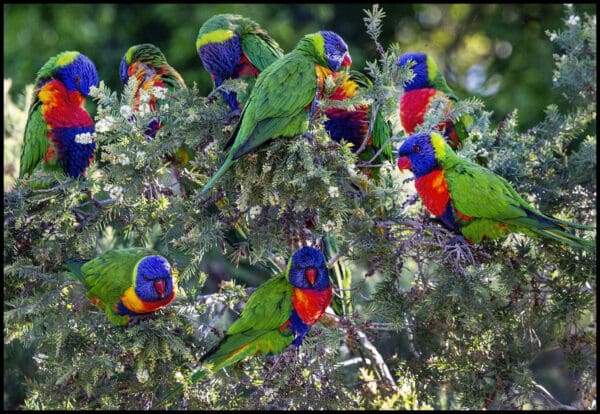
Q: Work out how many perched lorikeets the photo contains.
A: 9